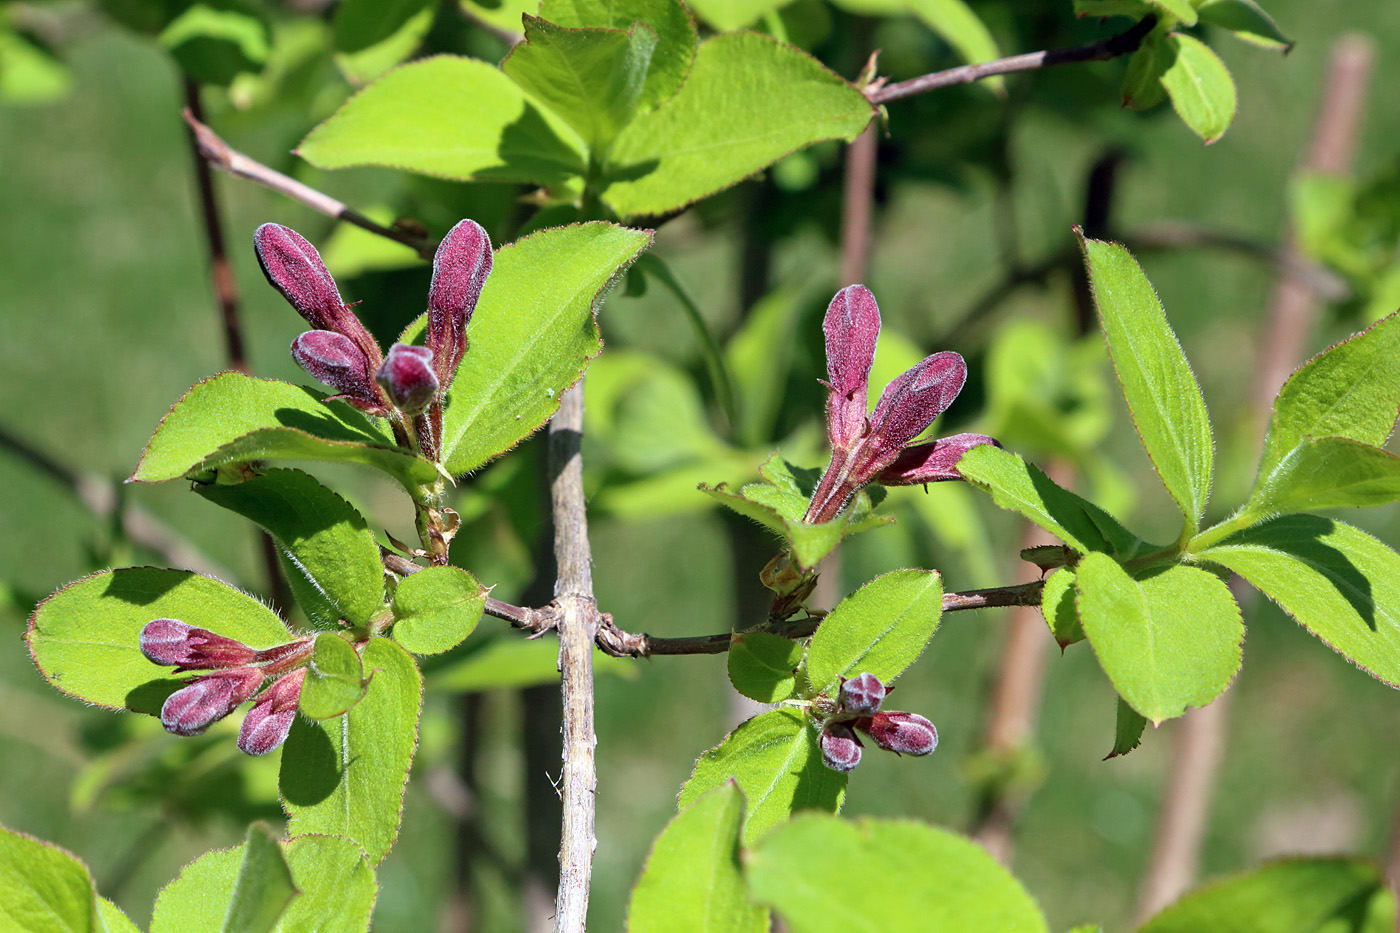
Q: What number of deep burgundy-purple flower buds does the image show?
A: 13